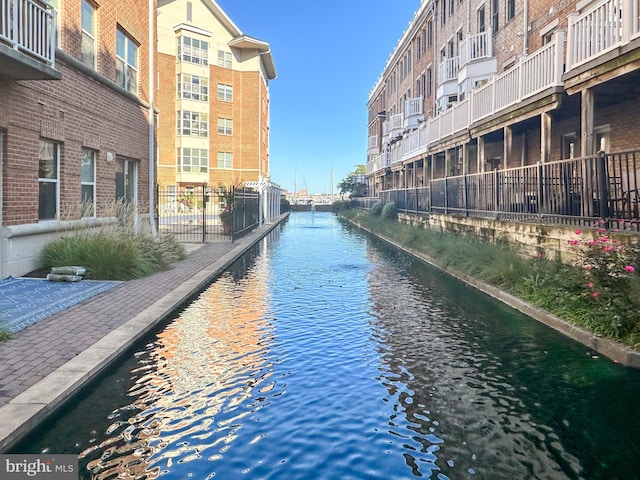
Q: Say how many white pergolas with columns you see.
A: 1